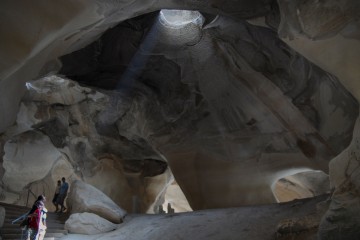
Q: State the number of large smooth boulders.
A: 2